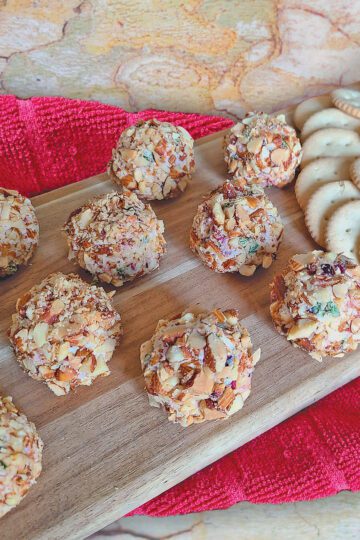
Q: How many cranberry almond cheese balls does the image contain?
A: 9